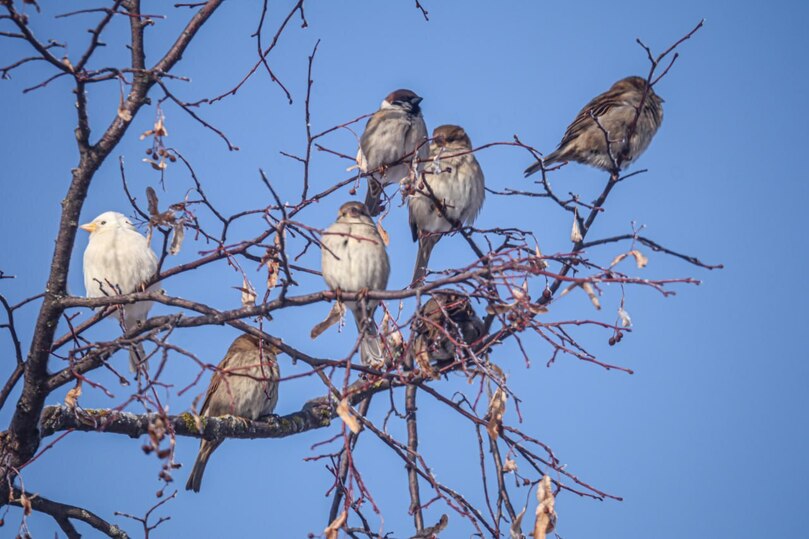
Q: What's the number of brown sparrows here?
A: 6